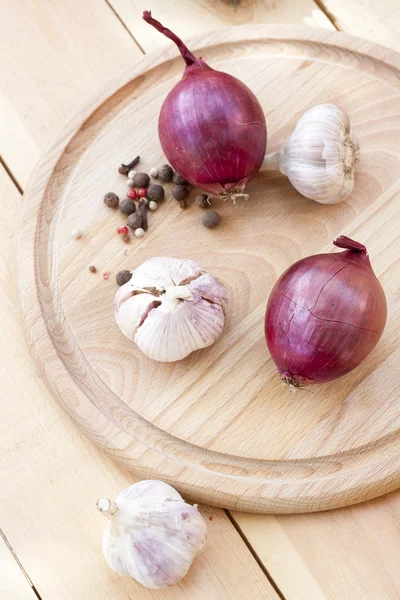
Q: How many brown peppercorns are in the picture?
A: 11